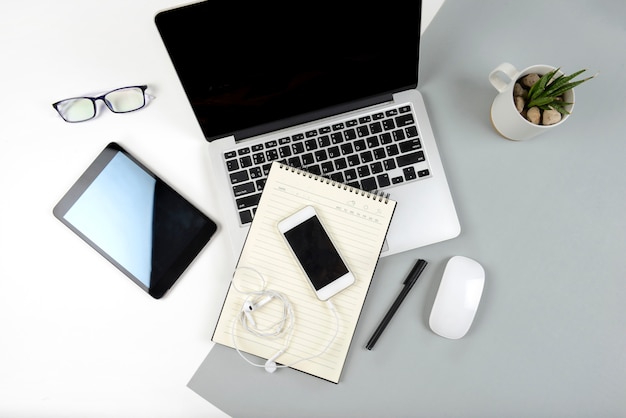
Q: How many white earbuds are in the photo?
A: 2